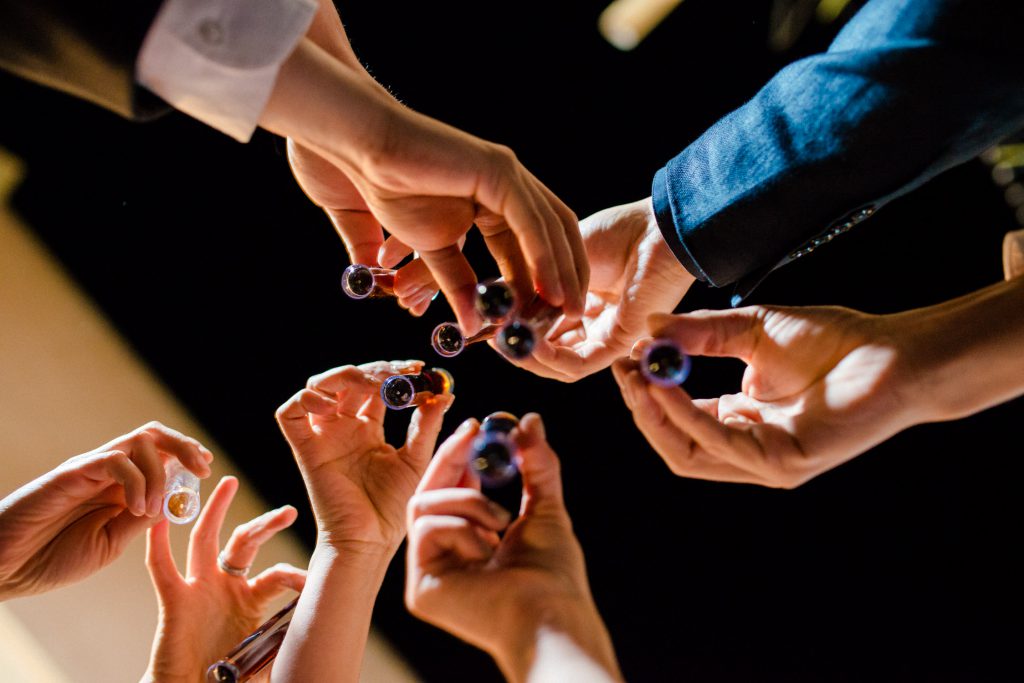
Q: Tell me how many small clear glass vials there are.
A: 9